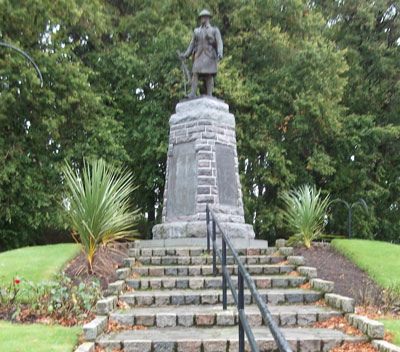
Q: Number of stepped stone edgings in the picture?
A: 2